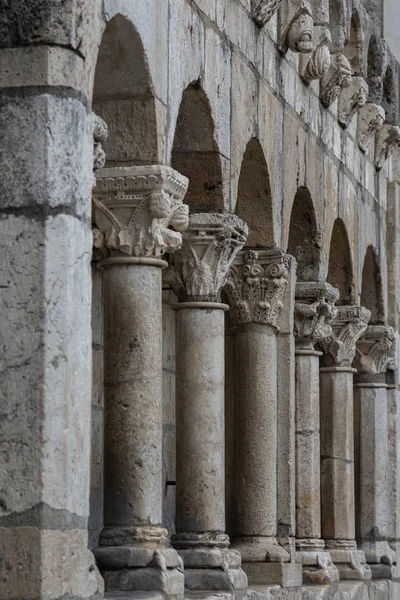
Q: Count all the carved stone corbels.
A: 7